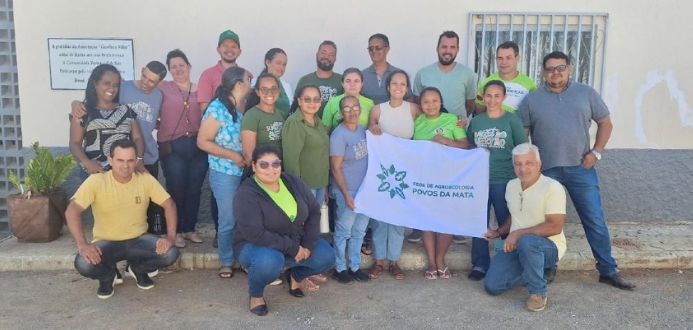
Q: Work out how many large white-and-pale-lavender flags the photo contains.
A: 1